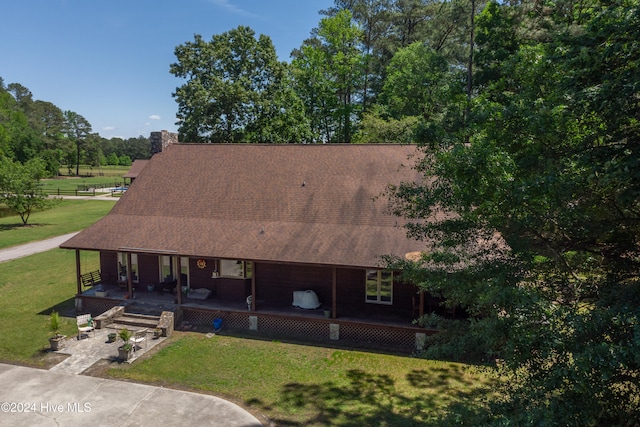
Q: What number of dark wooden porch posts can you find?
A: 6